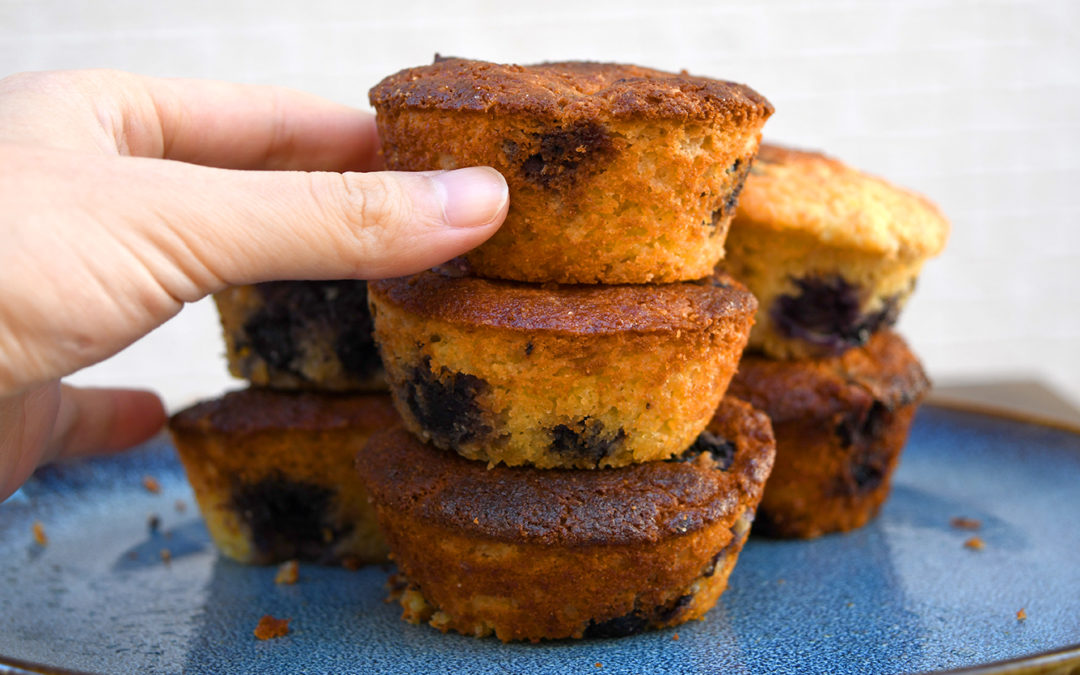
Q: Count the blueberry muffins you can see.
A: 7